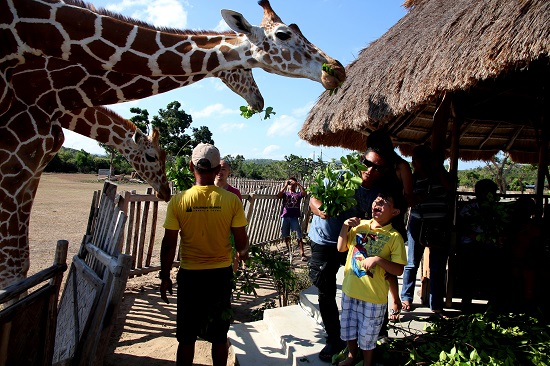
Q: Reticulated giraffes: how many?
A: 3